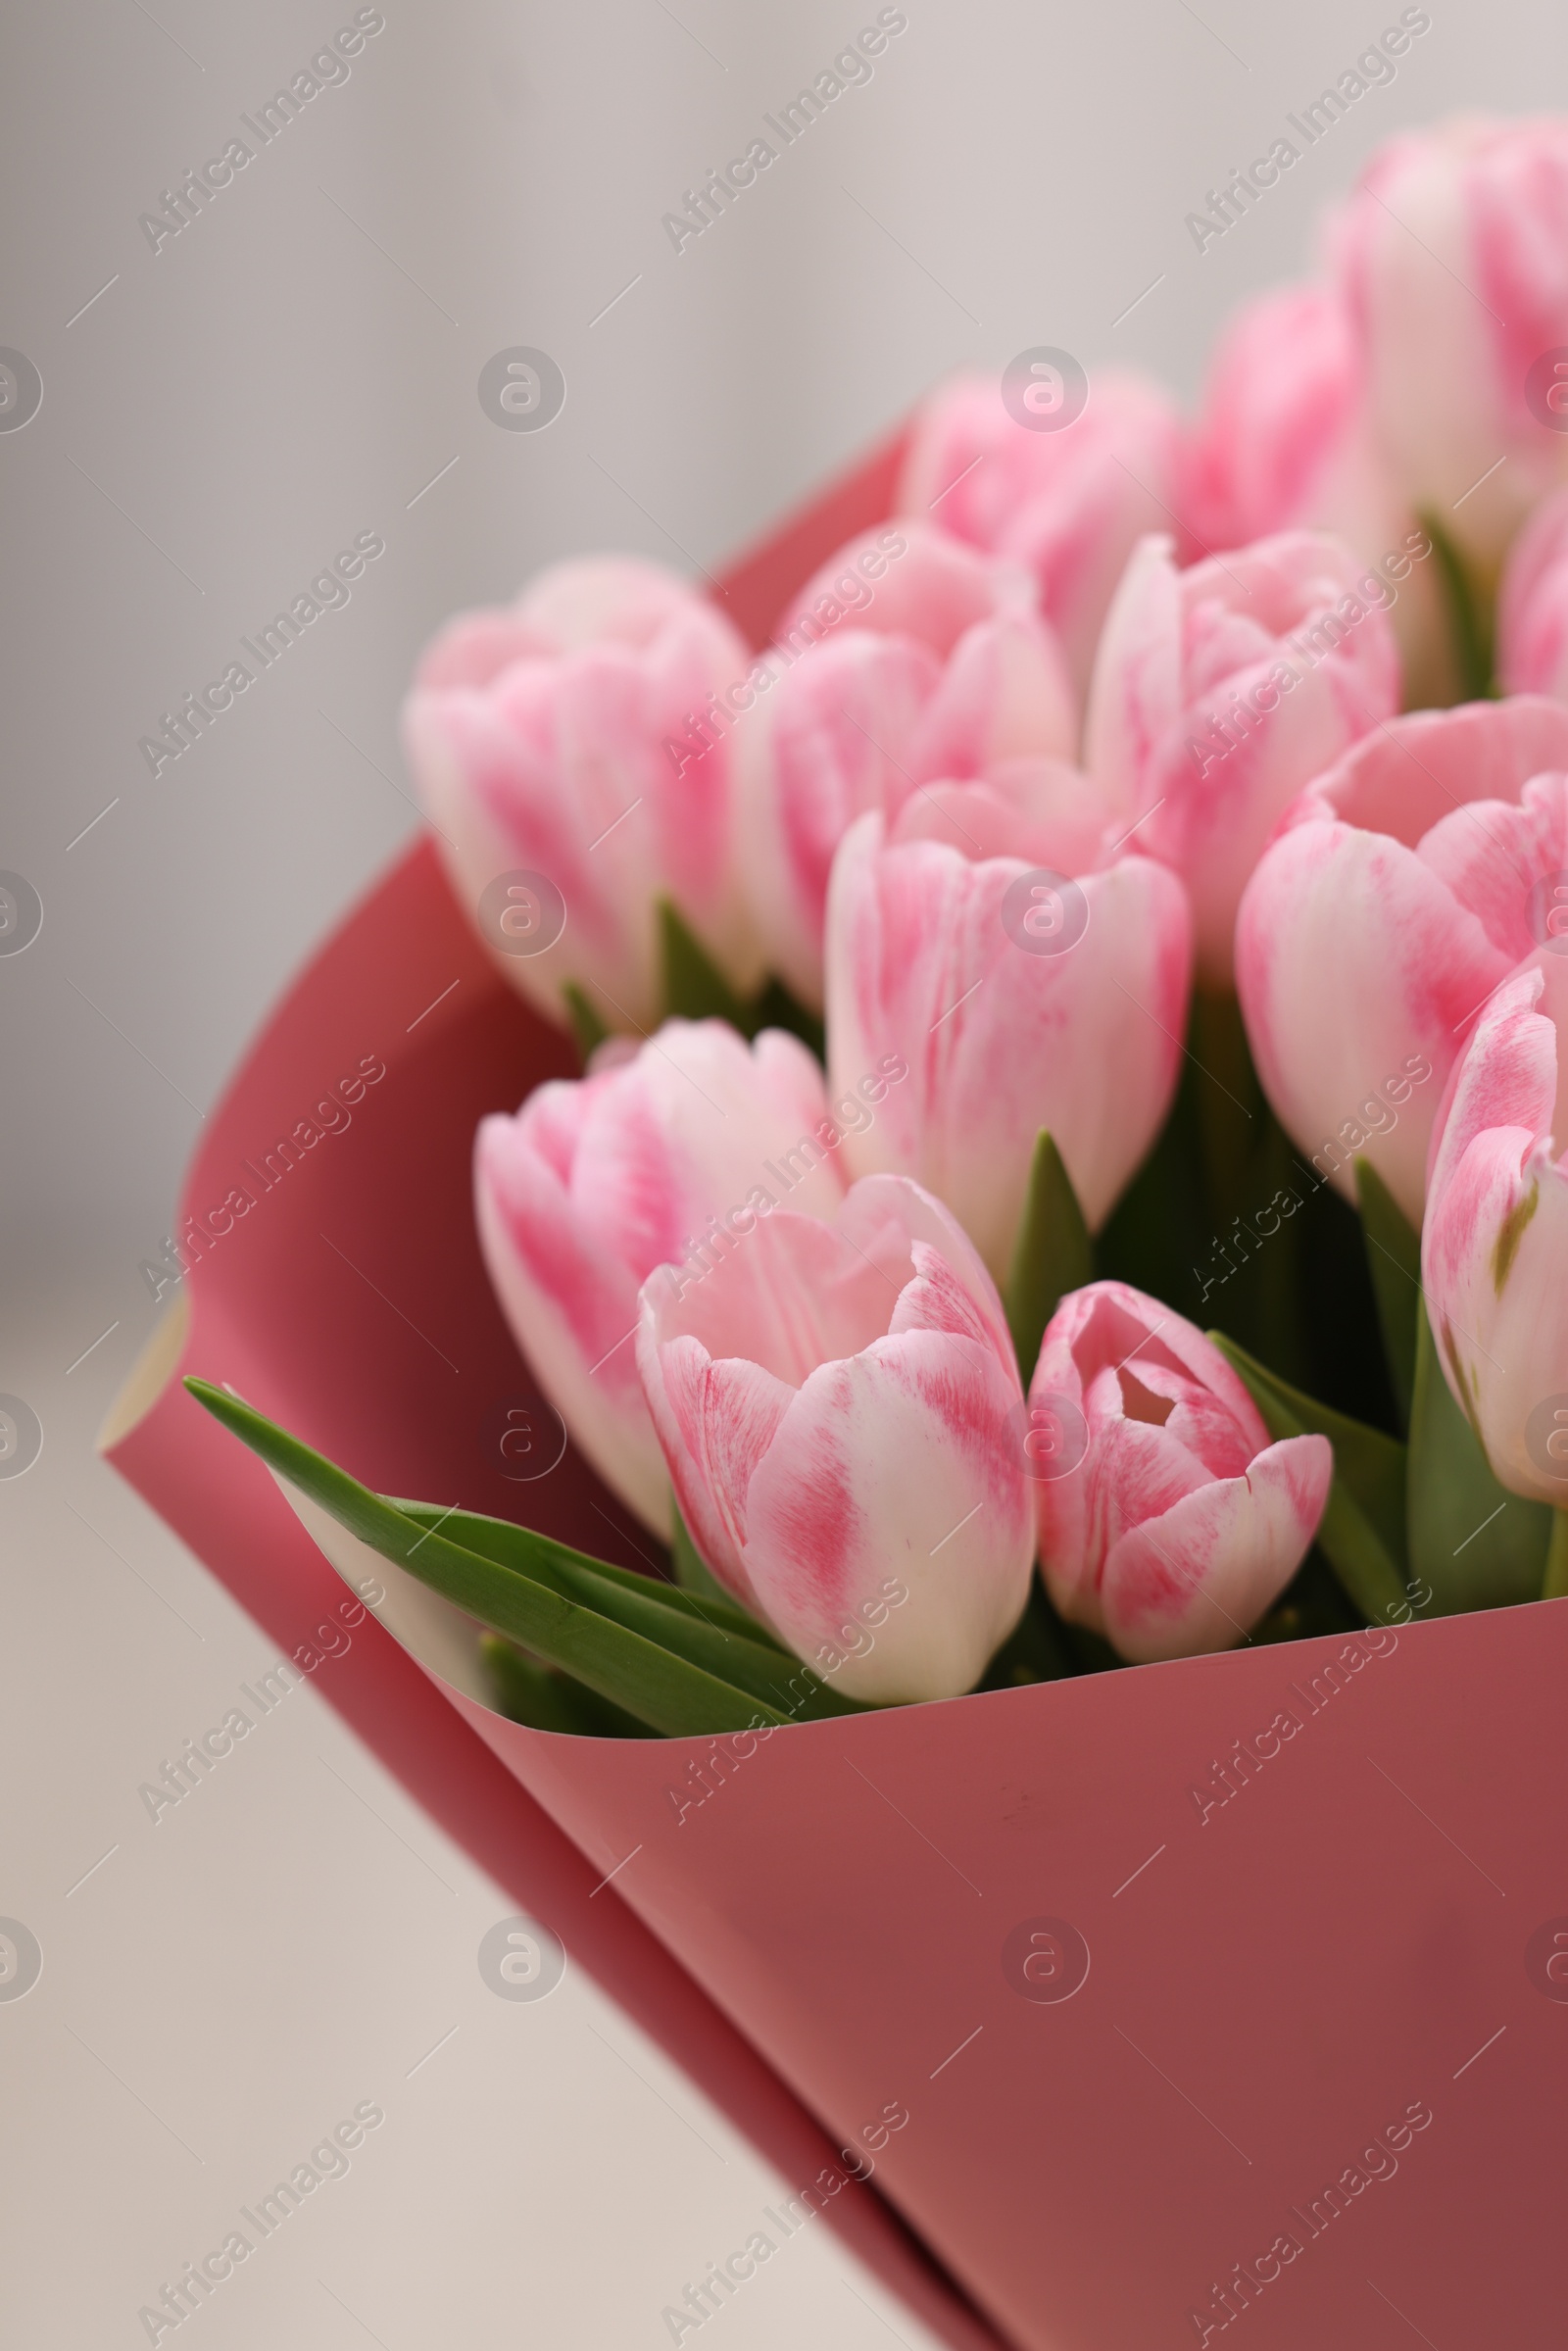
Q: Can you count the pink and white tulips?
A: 13